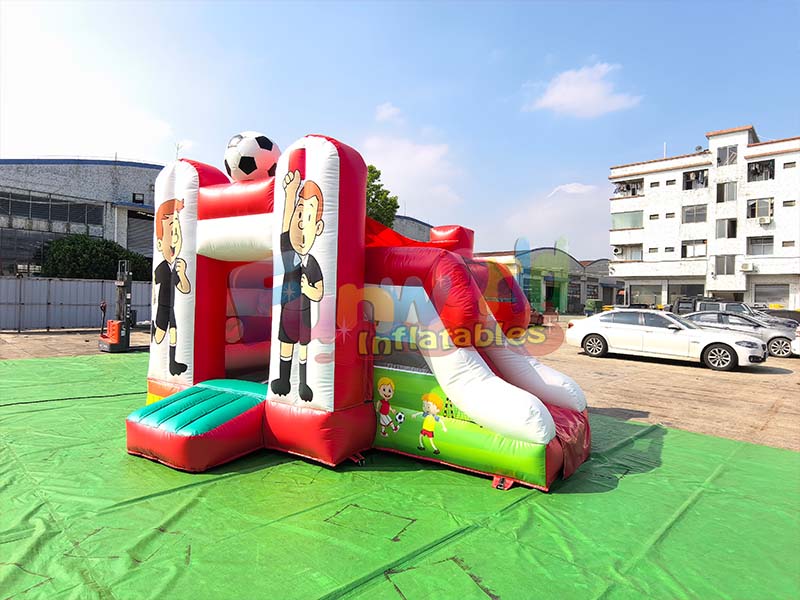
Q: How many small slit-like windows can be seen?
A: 9